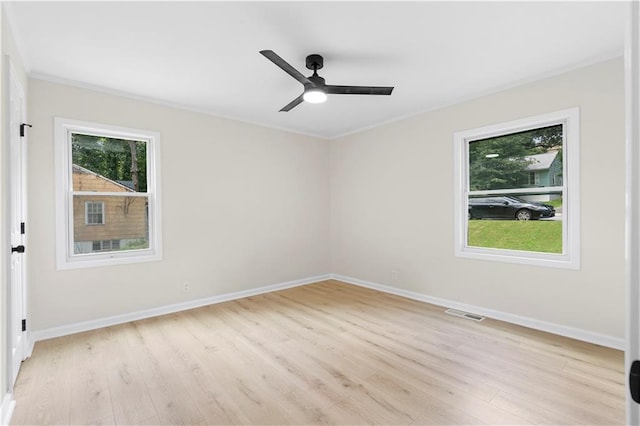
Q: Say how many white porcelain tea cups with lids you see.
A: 0